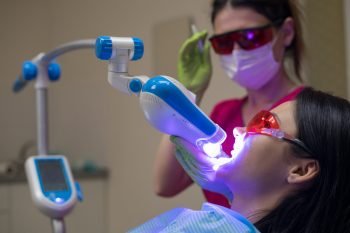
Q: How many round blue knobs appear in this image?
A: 5